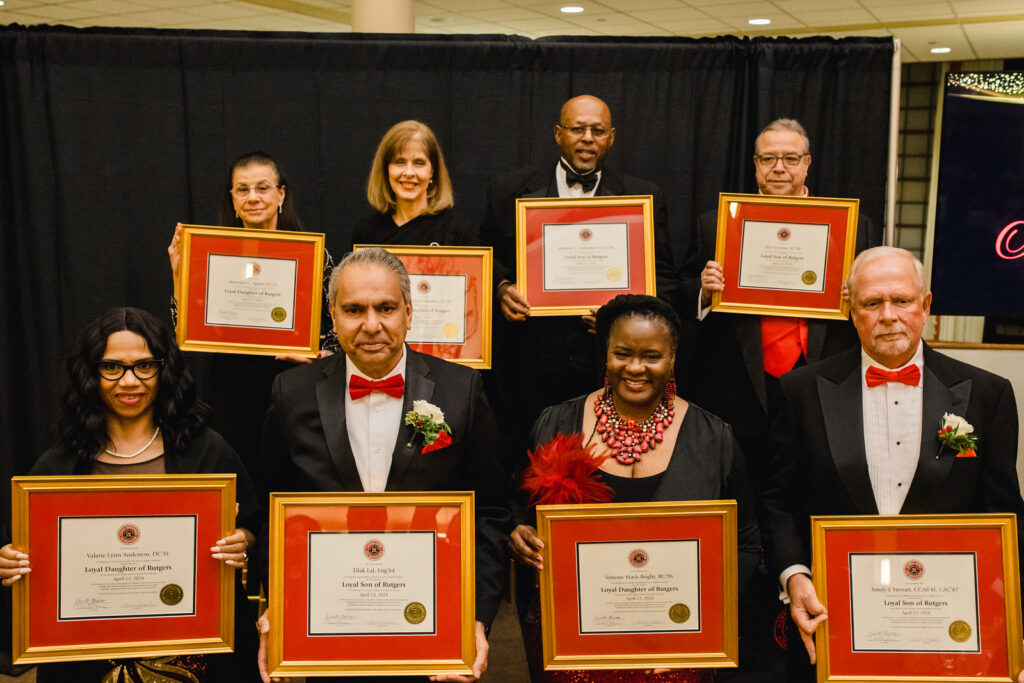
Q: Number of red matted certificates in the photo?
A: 8